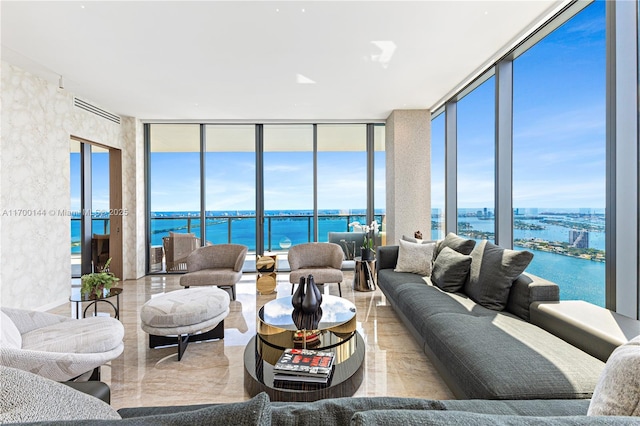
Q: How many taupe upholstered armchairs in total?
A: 2